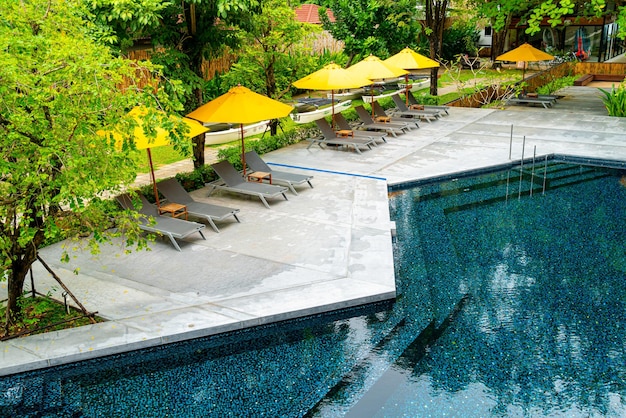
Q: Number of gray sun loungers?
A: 12